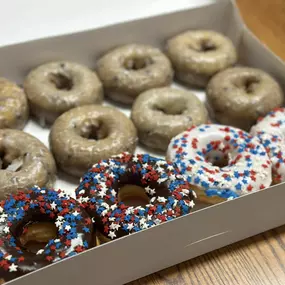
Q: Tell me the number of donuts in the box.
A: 12